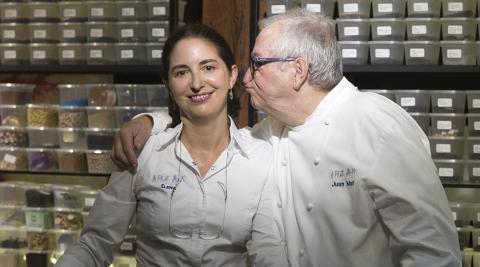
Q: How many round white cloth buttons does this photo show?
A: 7